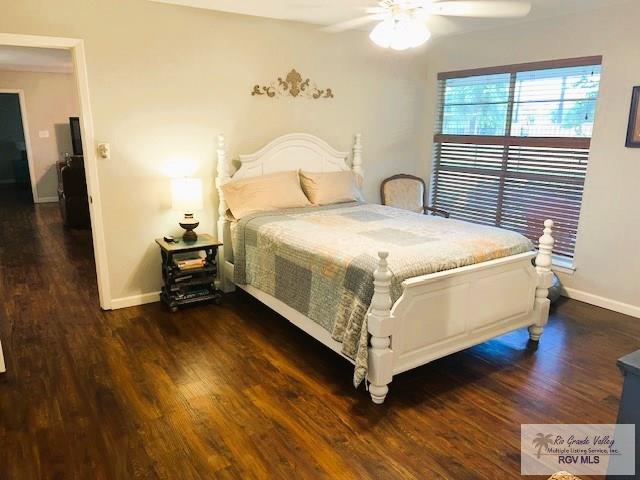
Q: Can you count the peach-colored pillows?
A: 2